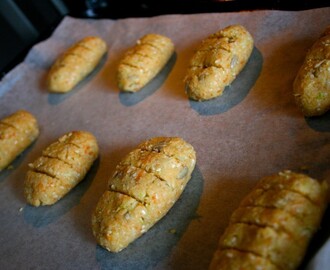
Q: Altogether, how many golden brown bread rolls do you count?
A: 8